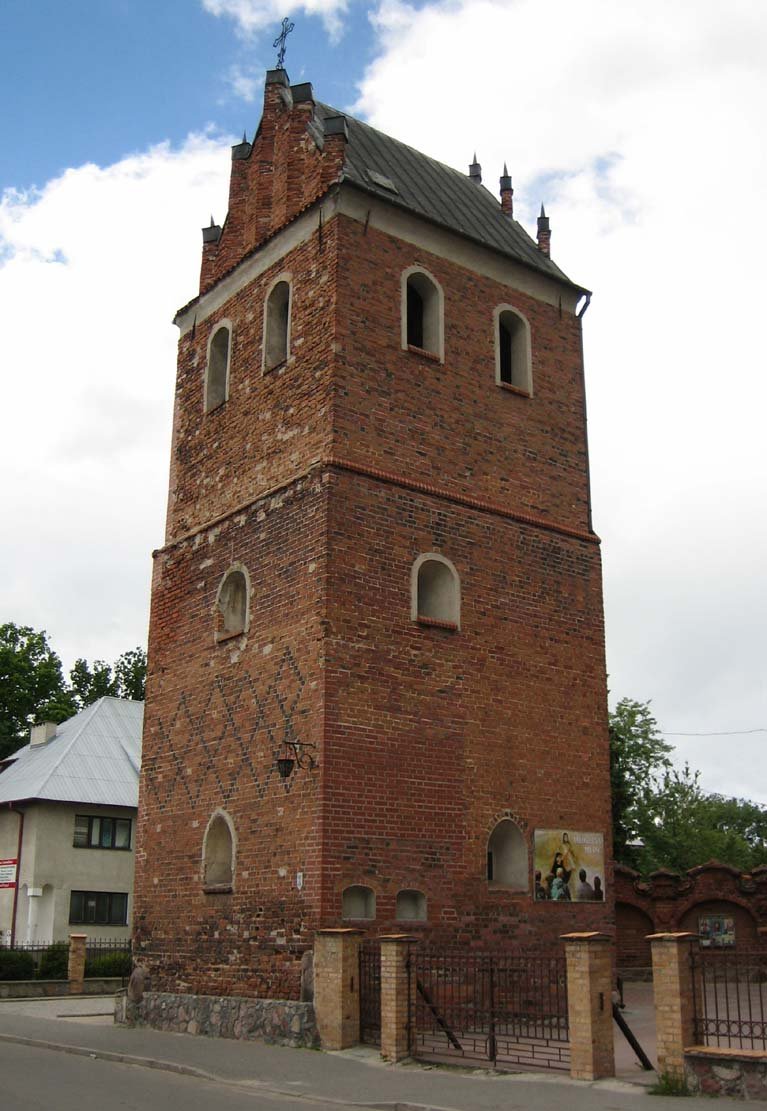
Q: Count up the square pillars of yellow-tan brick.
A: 5